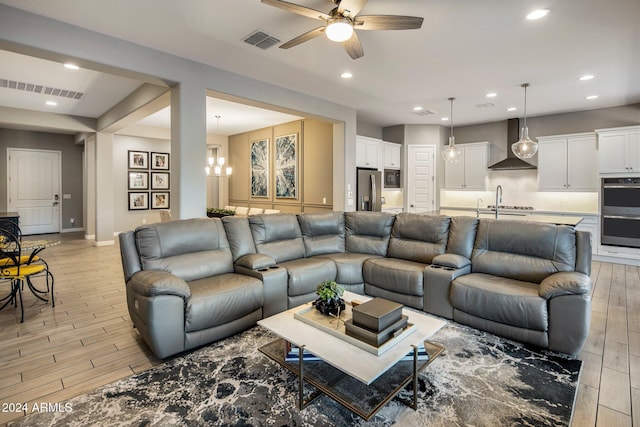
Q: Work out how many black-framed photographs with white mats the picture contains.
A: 6